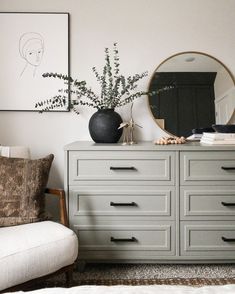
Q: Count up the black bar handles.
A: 6